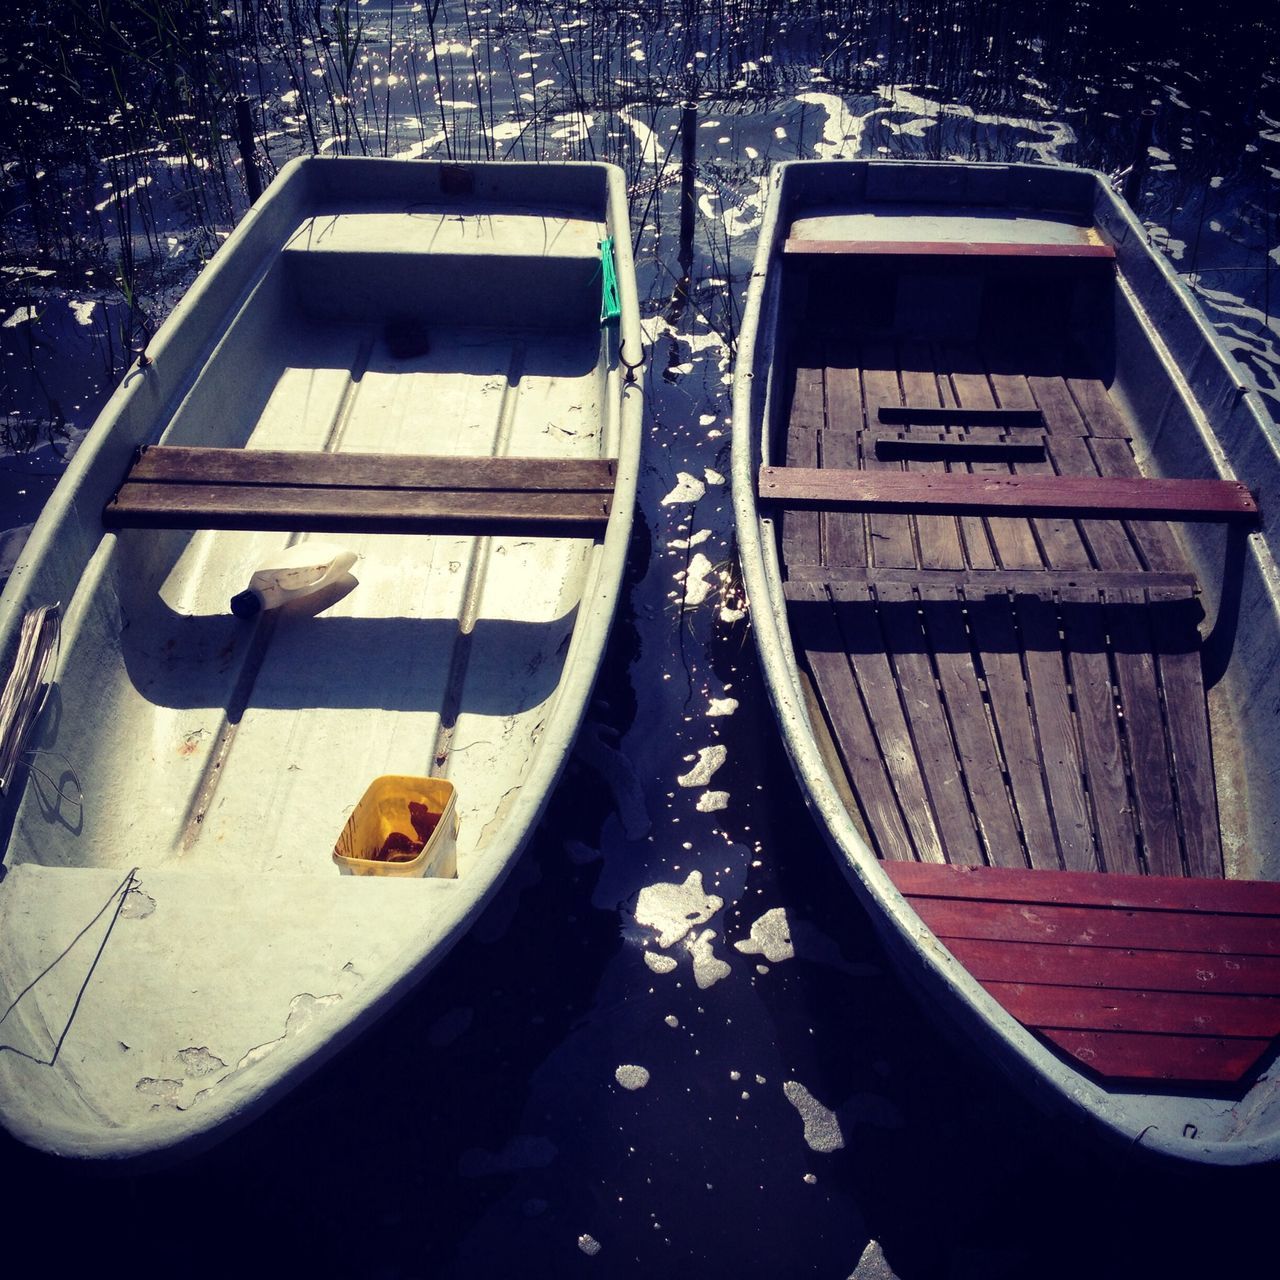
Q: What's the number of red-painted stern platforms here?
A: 1